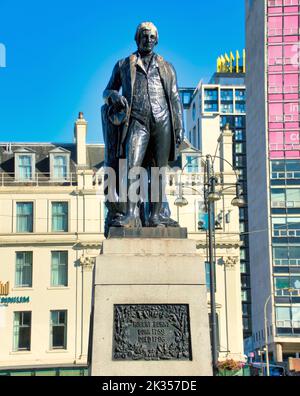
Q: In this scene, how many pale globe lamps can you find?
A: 3